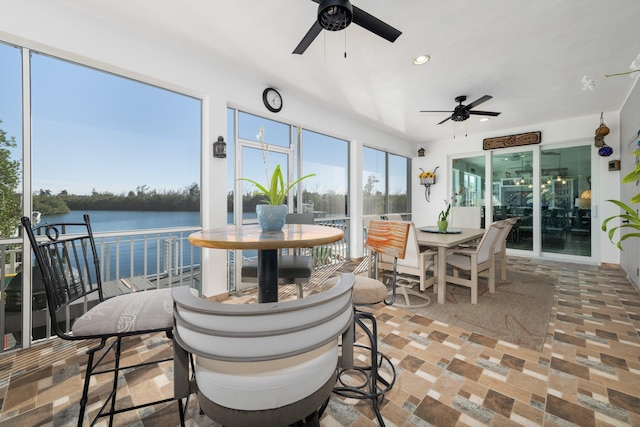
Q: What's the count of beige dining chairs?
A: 6